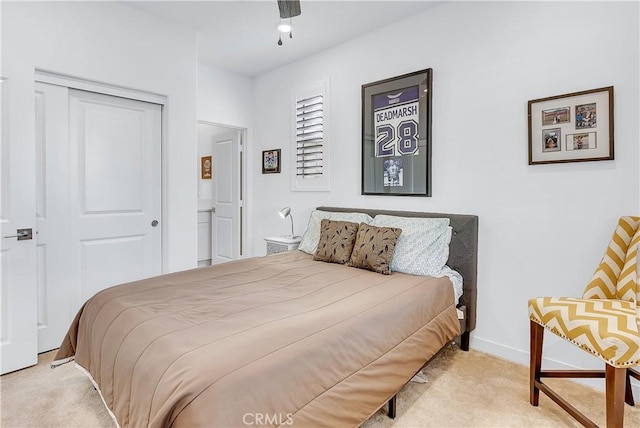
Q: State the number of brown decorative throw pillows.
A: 2